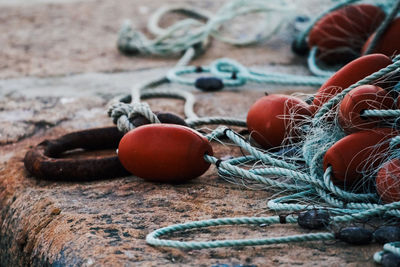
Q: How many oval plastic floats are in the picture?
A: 8